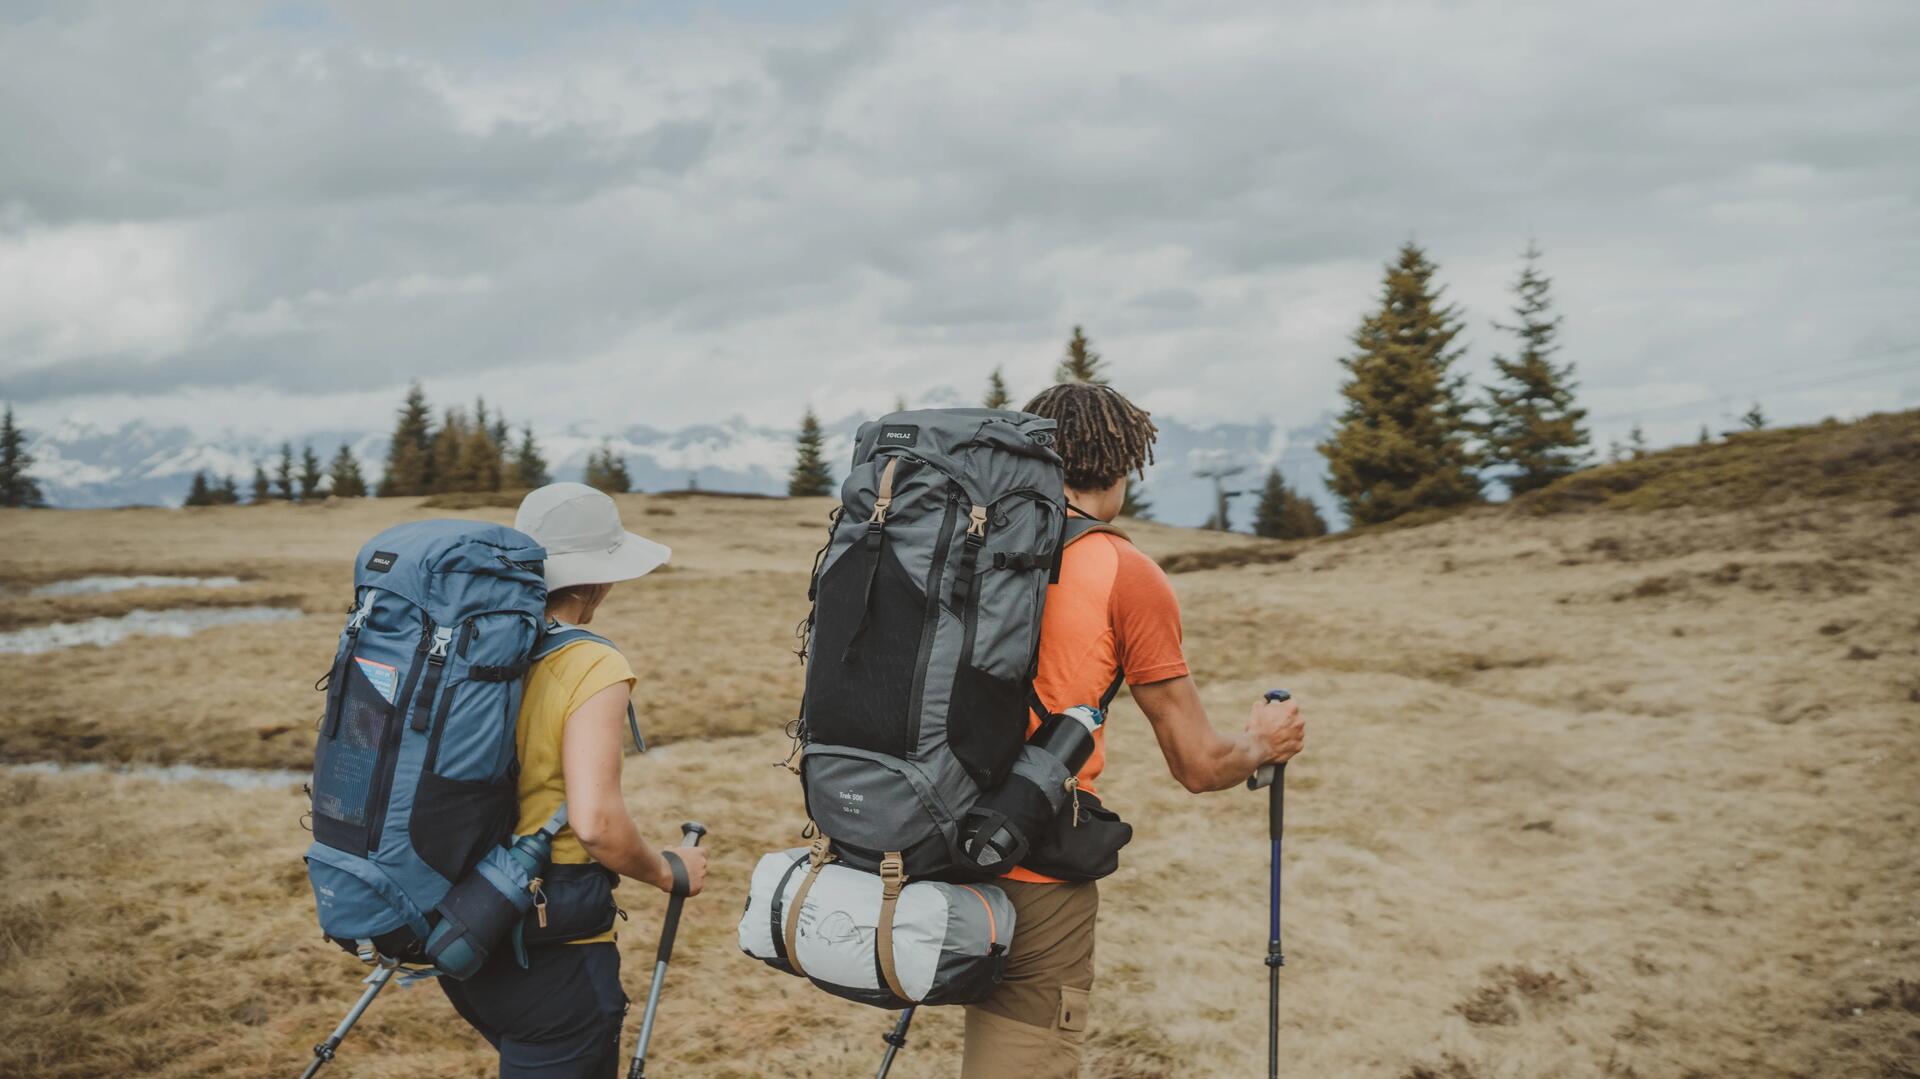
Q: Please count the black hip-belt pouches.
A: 2